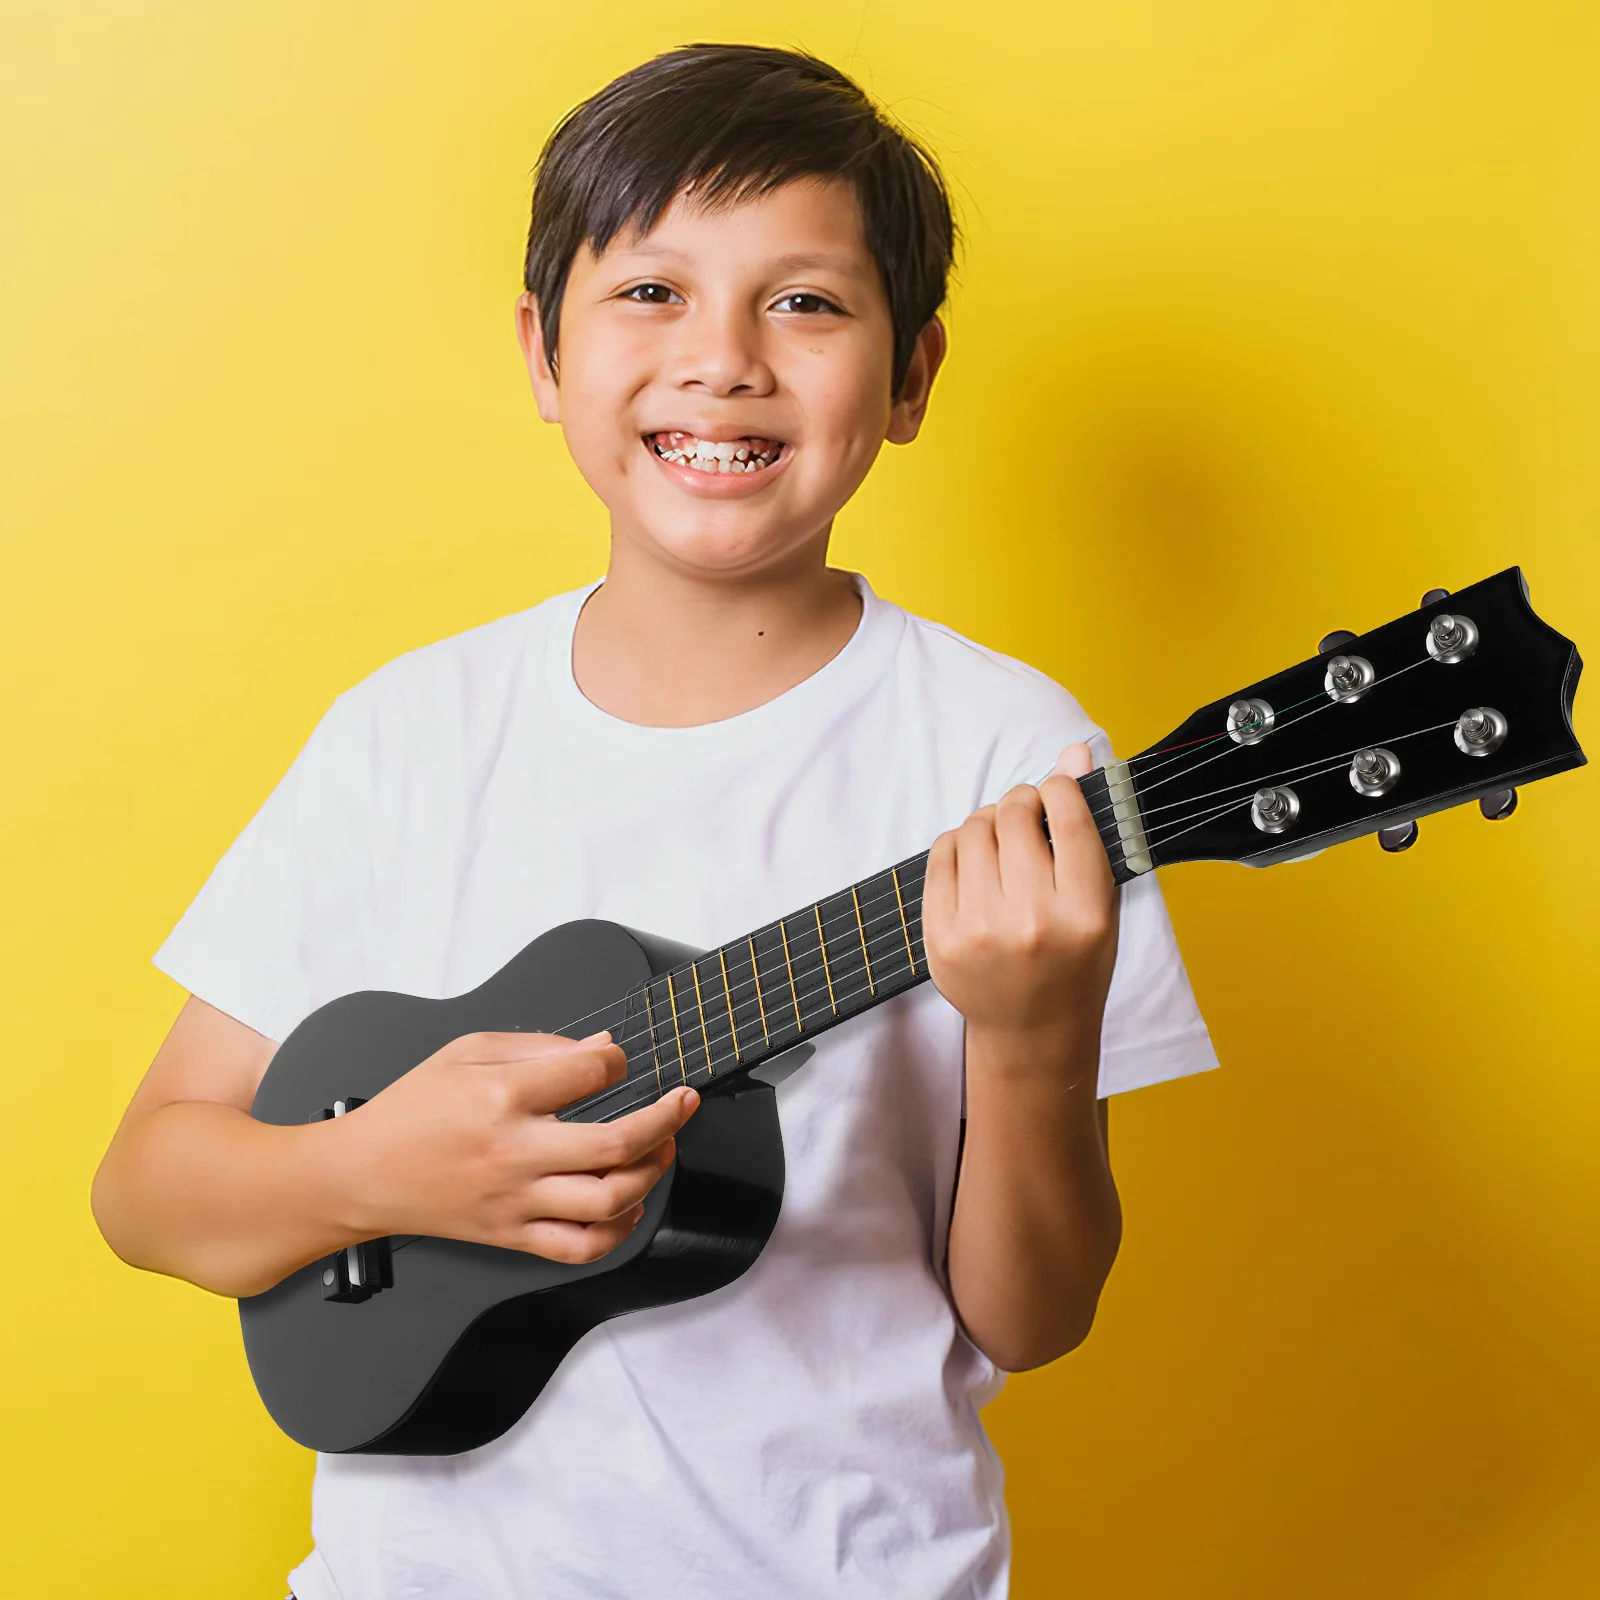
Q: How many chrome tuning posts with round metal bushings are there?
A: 6